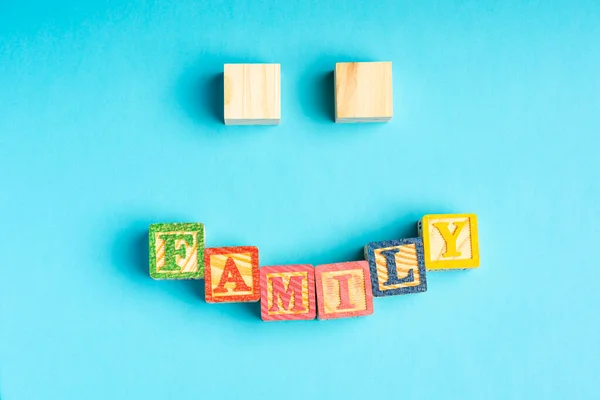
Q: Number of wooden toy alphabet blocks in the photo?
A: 6